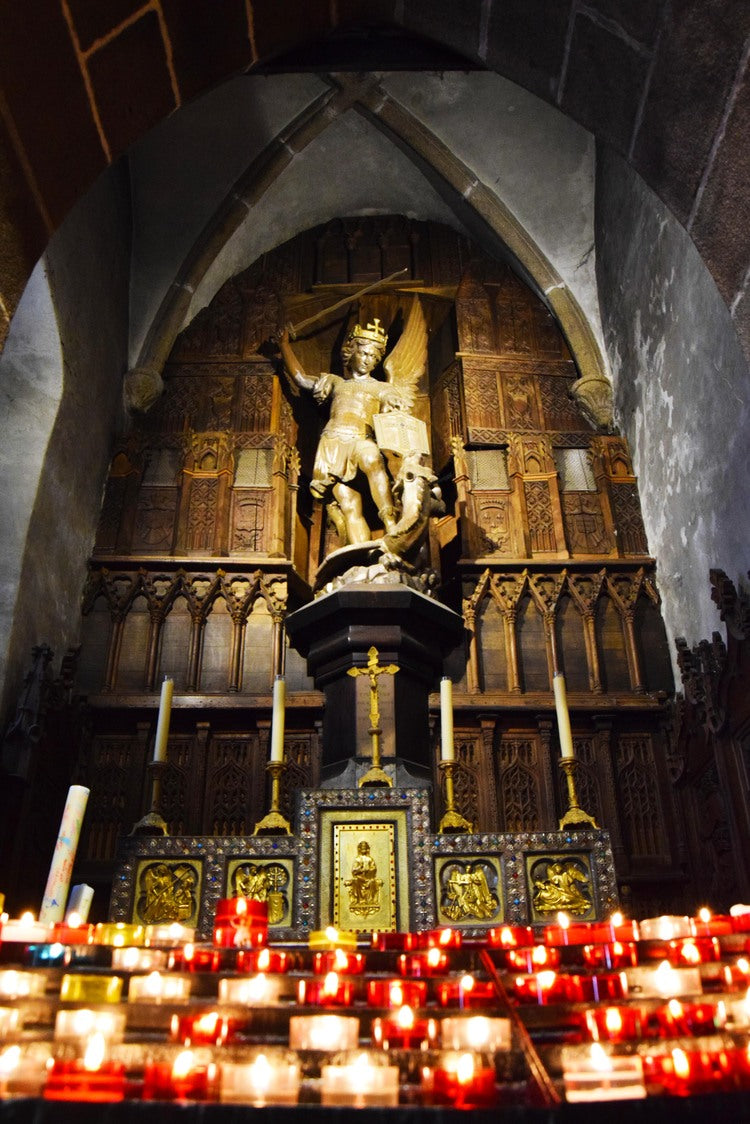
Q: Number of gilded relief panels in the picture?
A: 5